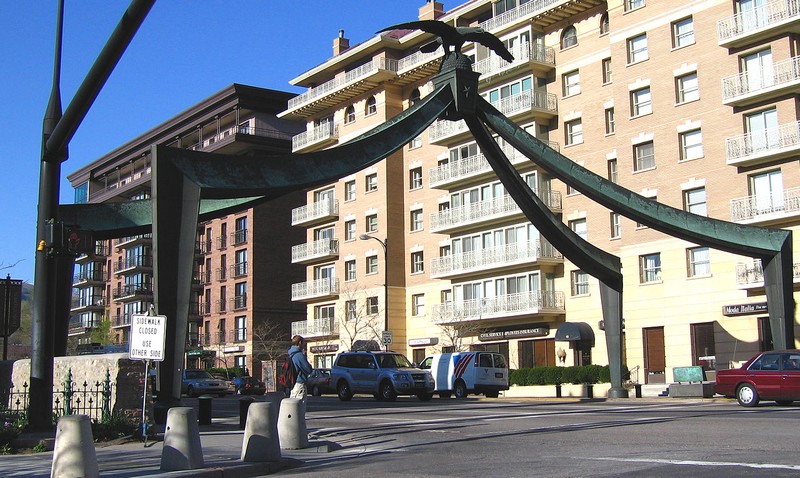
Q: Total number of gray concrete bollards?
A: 4